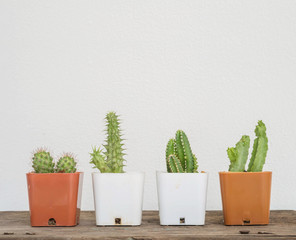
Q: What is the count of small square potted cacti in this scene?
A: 4